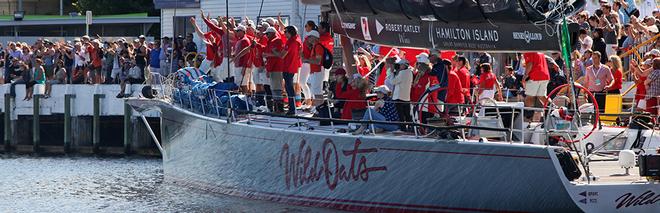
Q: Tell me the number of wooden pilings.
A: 5